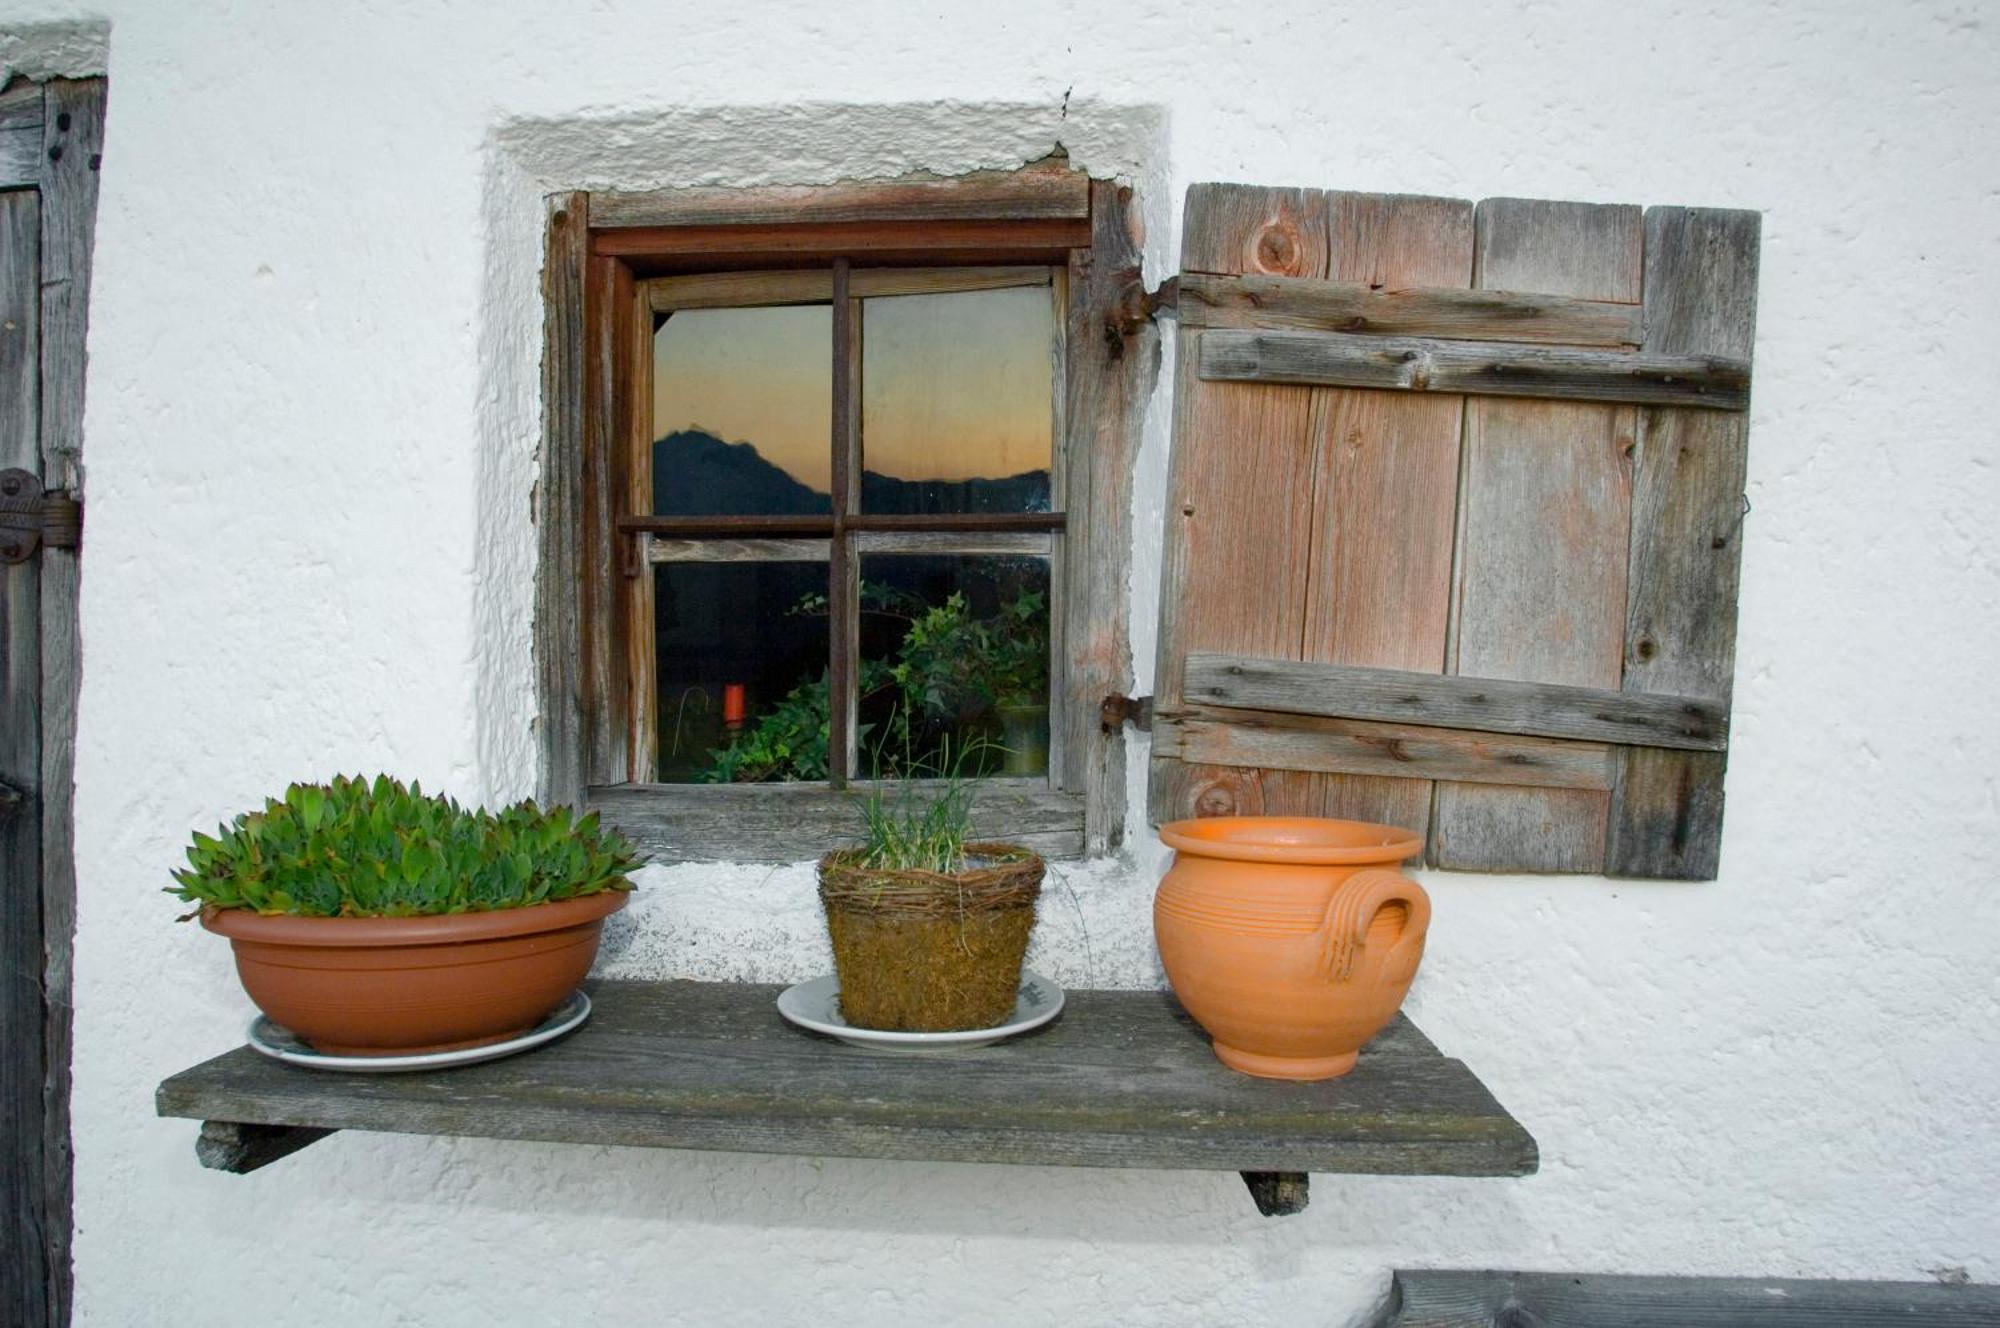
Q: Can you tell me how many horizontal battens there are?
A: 4